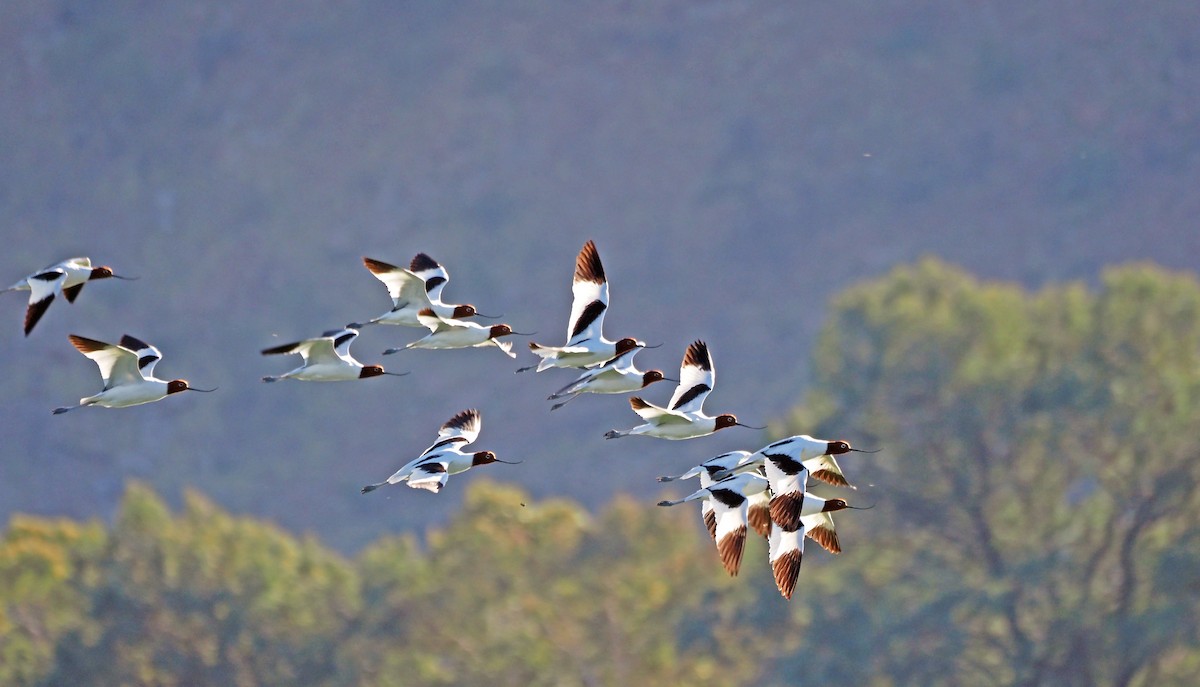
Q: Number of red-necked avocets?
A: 13